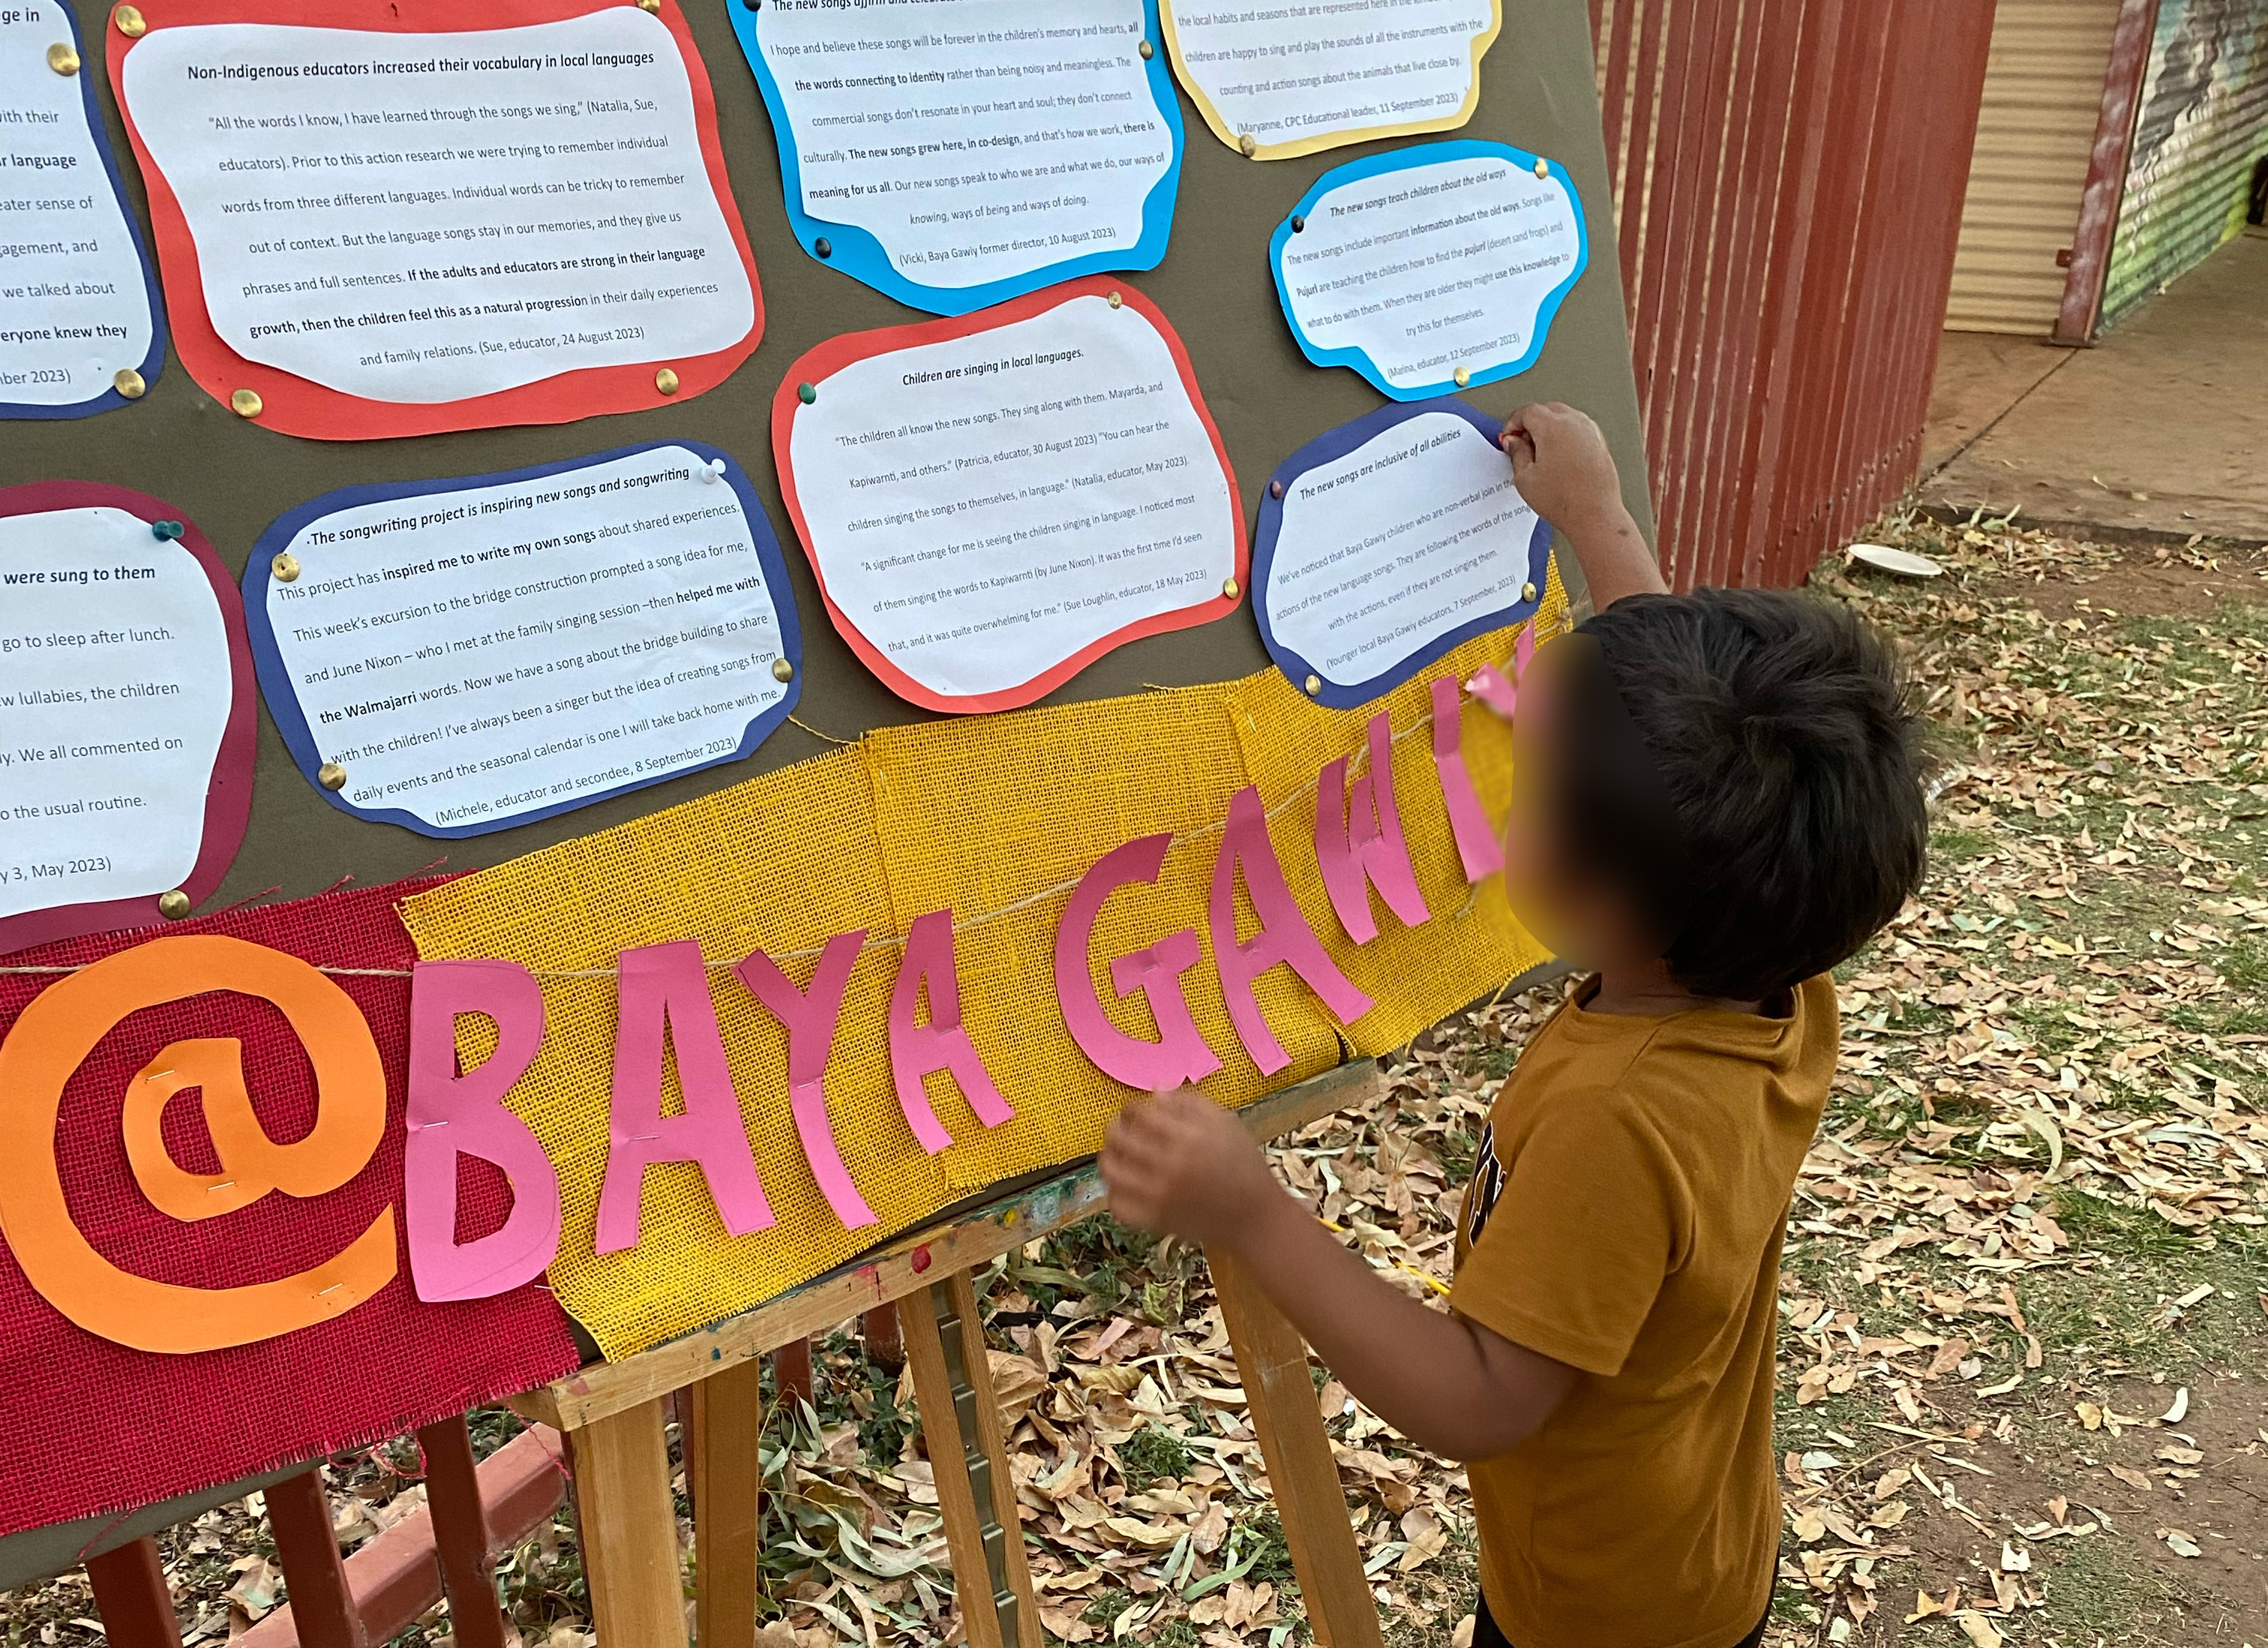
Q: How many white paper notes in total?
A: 9